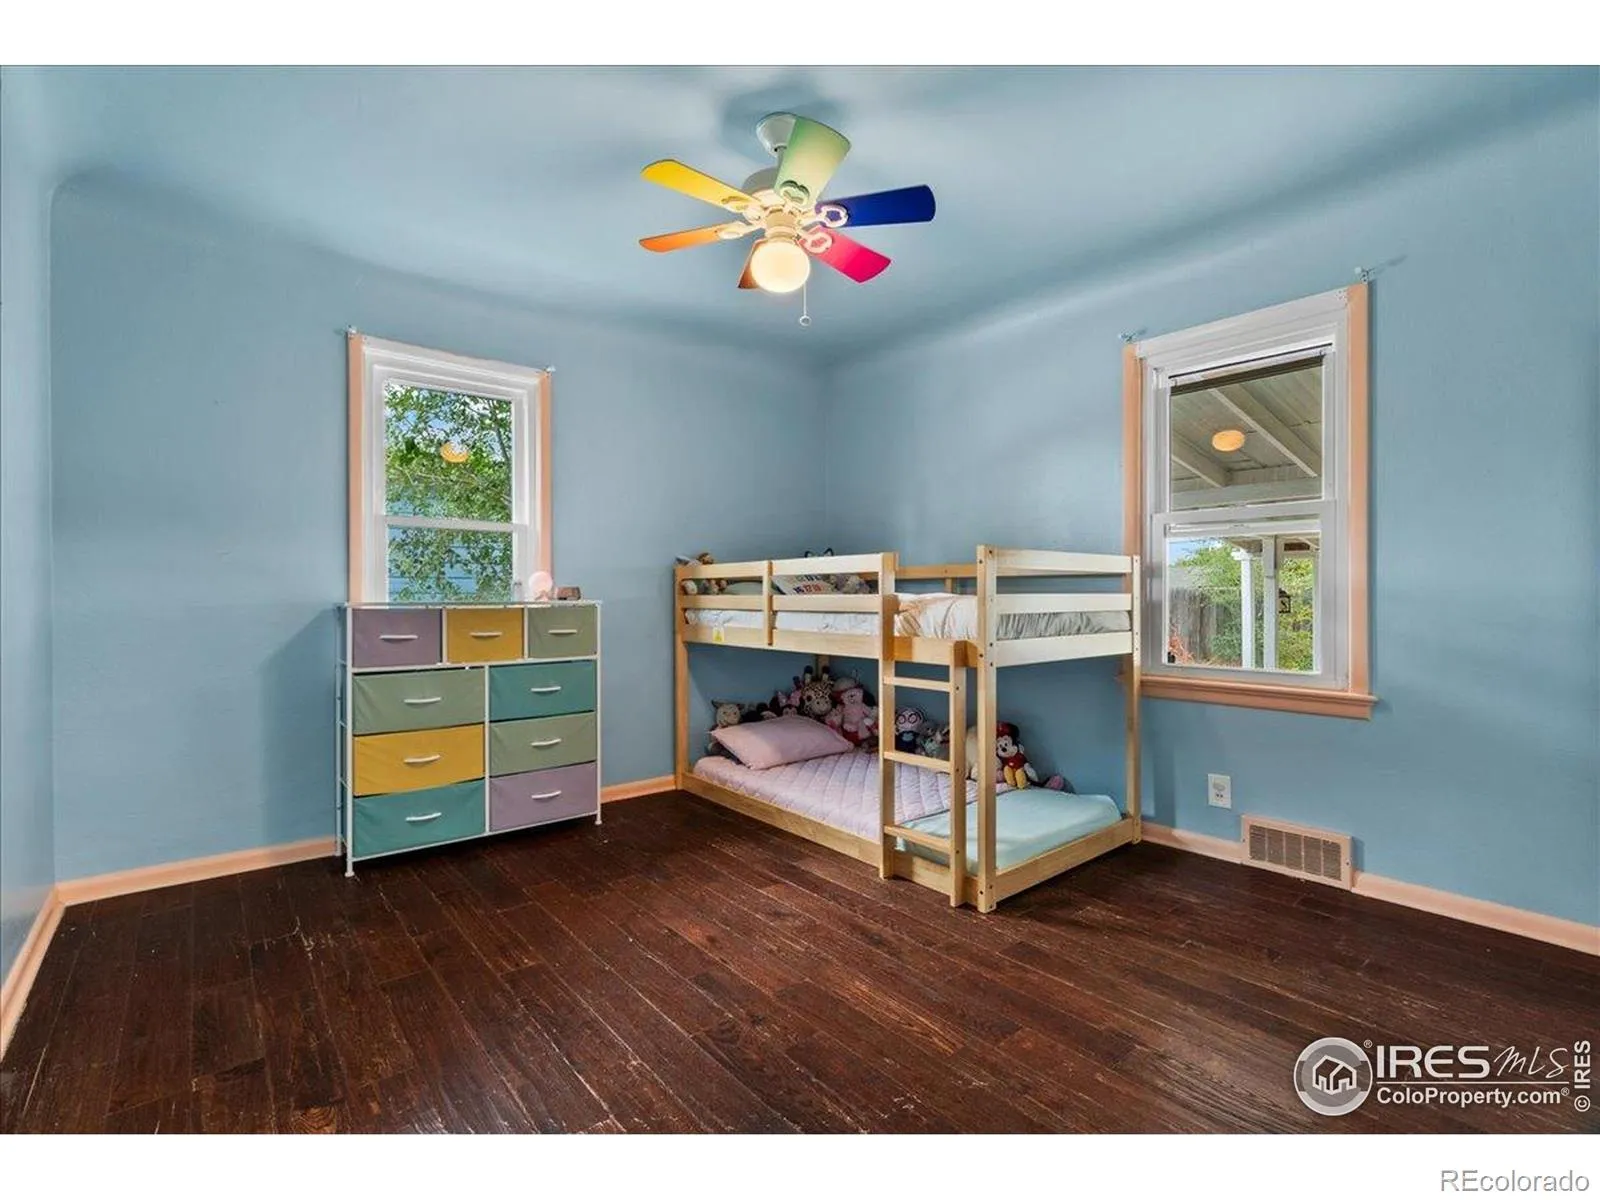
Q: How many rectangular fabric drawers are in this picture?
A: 9